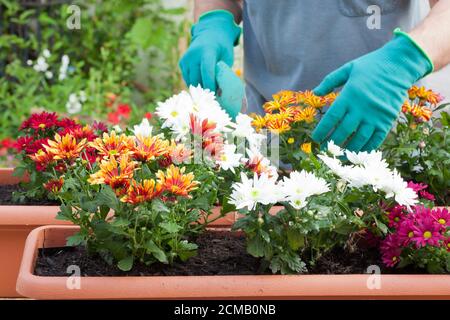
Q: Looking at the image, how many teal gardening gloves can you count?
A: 2